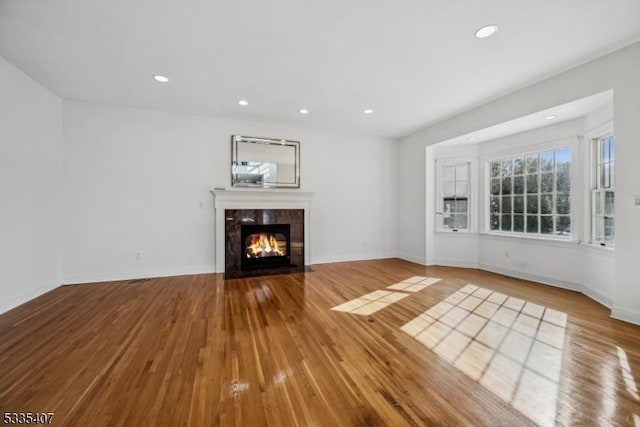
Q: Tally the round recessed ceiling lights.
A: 7